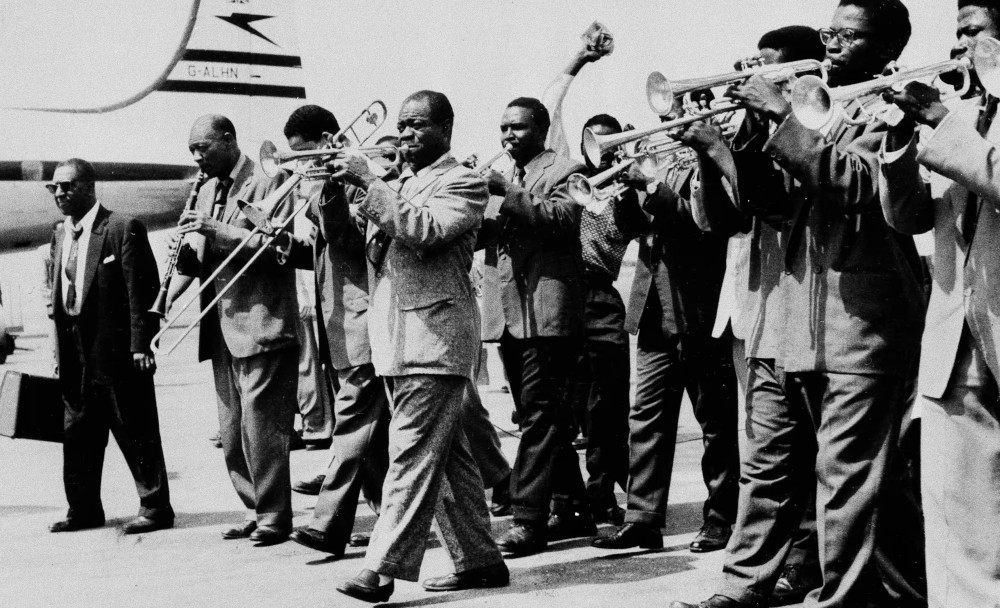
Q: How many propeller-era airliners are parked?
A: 1